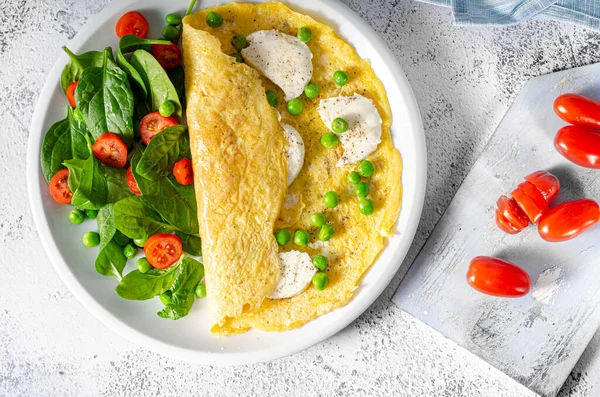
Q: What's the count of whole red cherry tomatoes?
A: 4